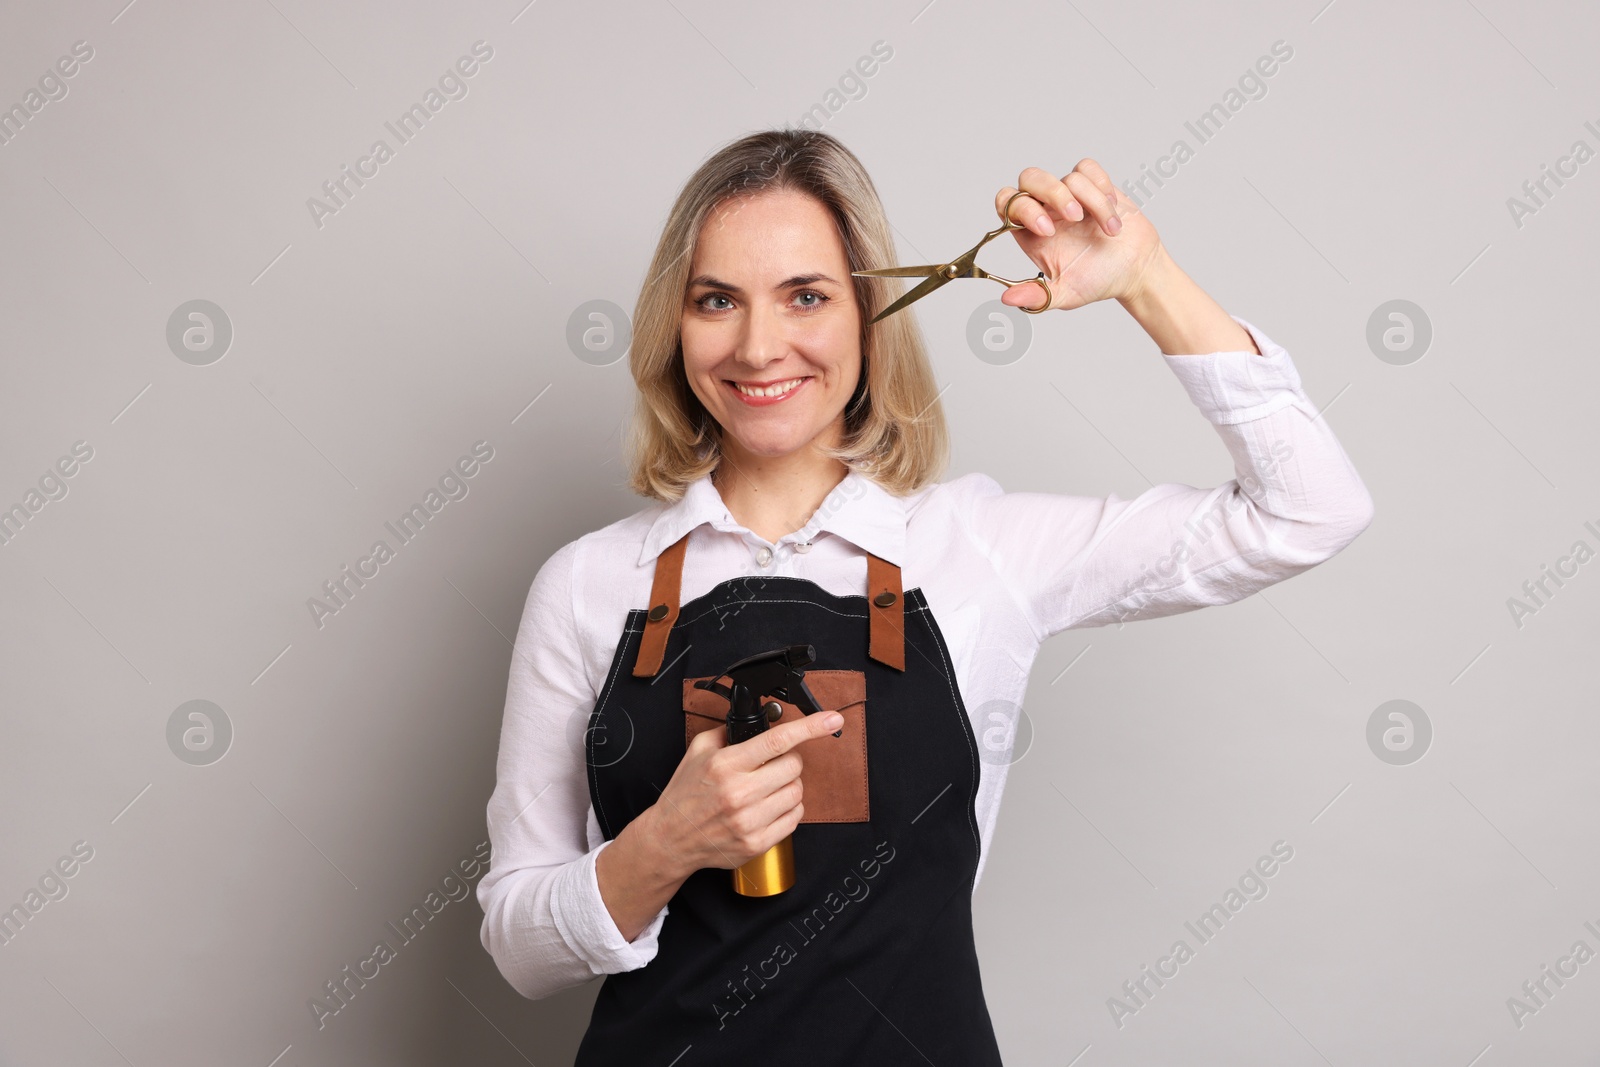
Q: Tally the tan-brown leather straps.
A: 2